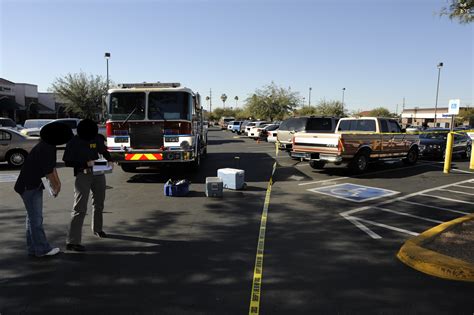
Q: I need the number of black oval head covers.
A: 2